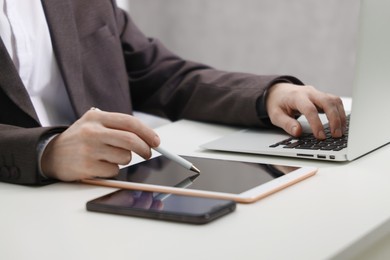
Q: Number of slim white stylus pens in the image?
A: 1